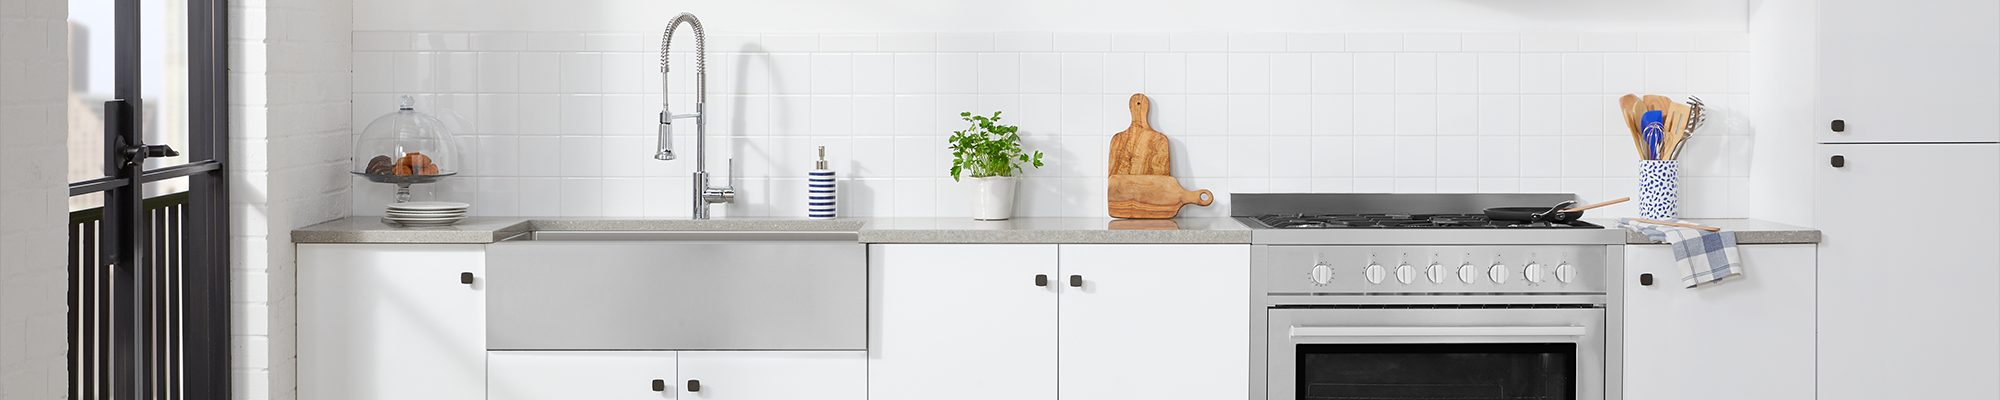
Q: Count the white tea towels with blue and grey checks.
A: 1